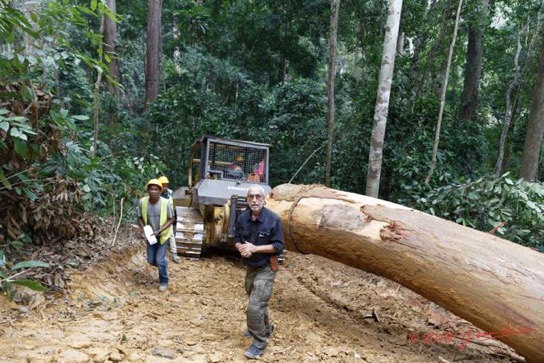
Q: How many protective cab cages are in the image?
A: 1